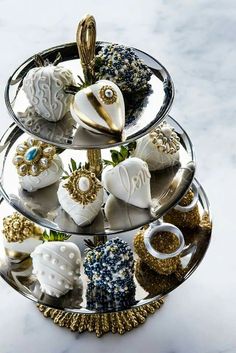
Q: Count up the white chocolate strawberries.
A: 8